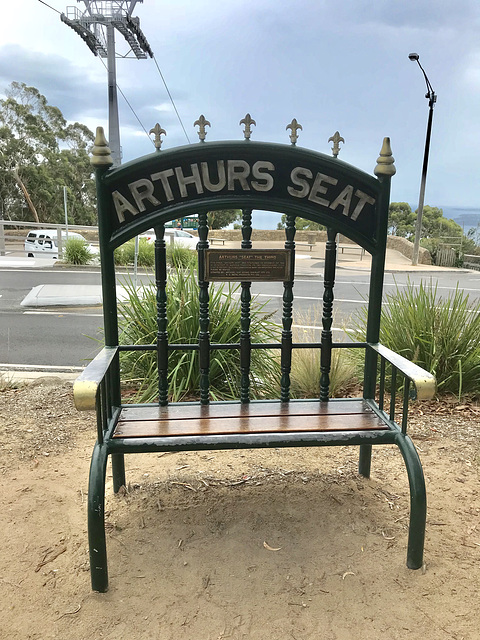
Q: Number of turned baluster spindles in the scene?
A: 5